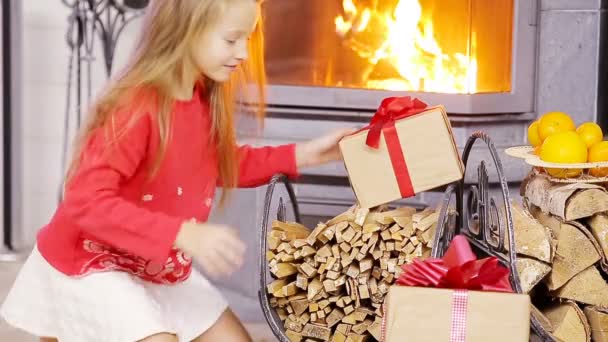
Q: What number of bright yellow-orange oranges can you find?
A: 5